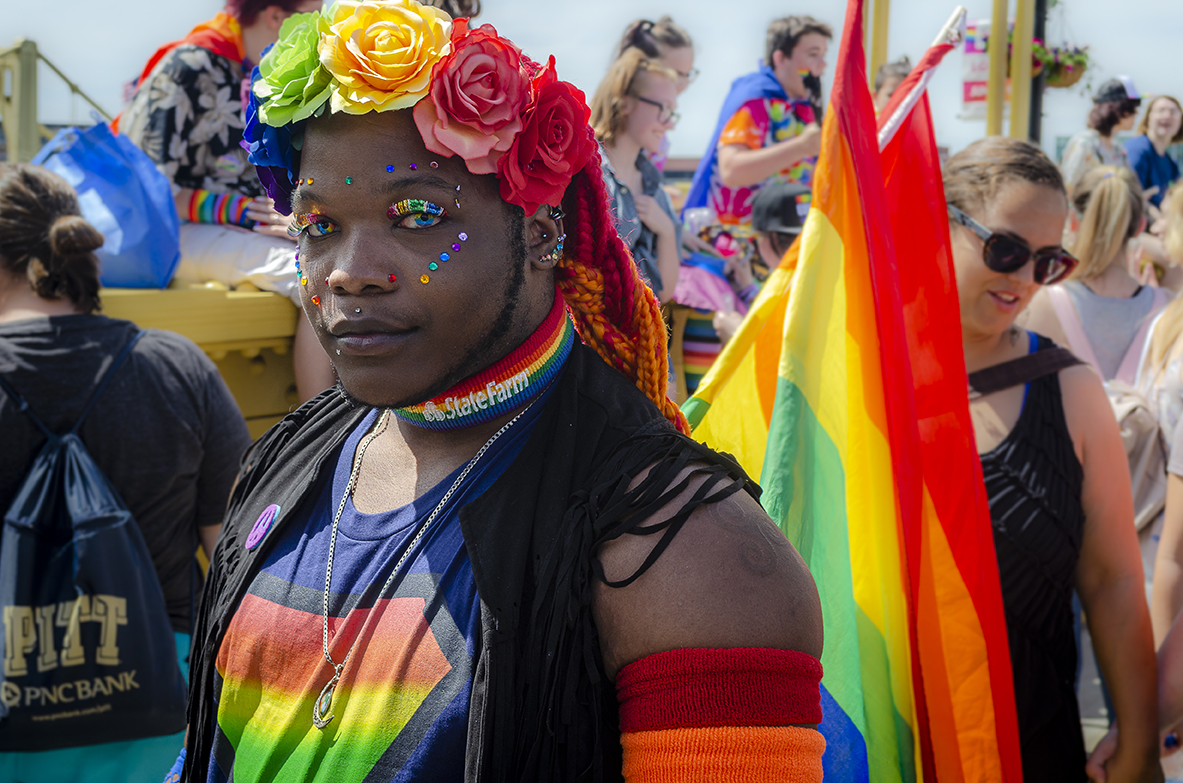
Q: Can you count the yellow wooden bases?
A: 1